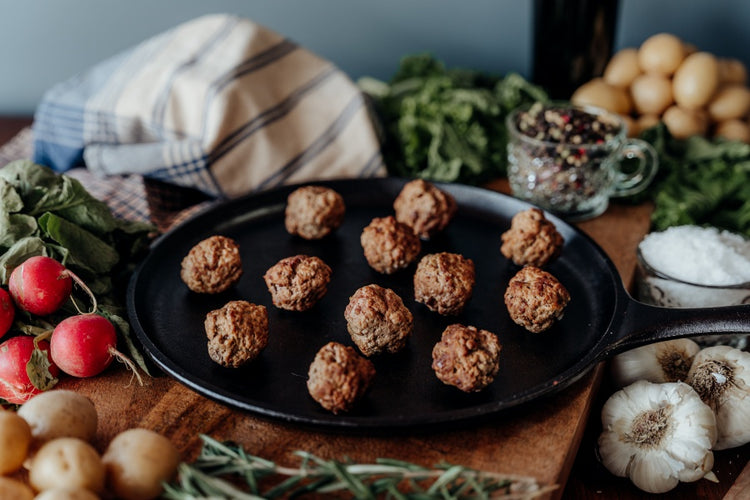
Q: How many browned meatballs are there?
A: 12